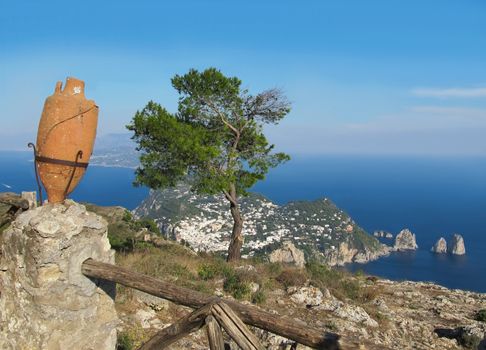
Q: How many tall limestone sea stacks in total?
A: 3